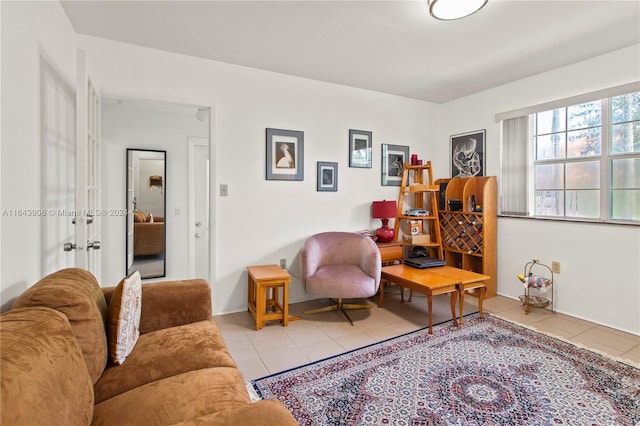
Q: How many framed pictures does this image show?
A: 5